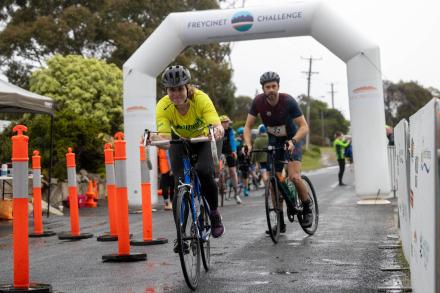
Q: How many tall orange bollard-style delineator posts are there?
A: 6